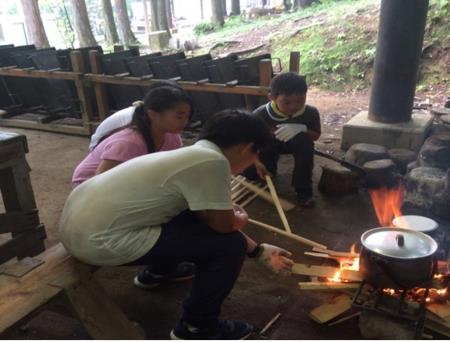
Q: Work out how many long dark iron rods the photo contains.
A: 1